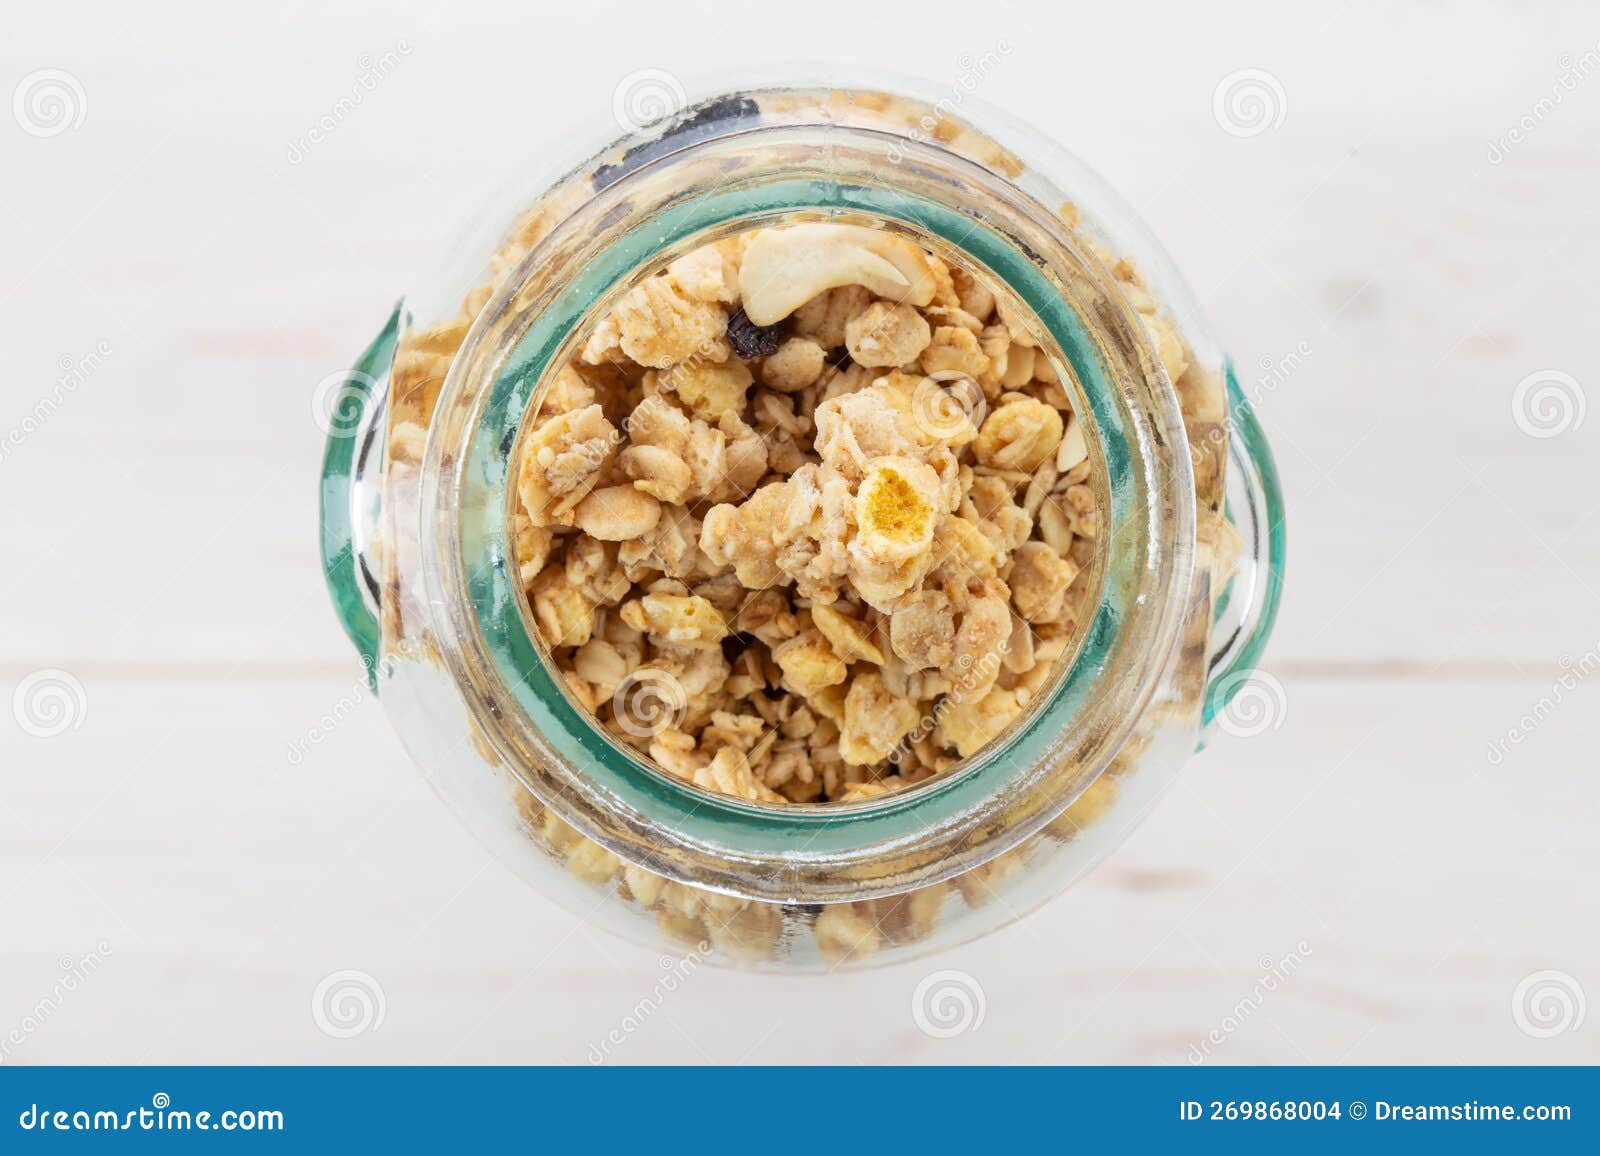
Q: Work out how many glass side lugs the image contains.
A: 2